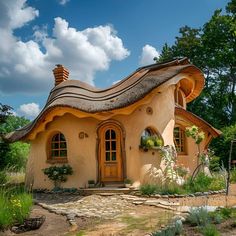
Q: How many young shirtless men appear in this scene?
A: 0